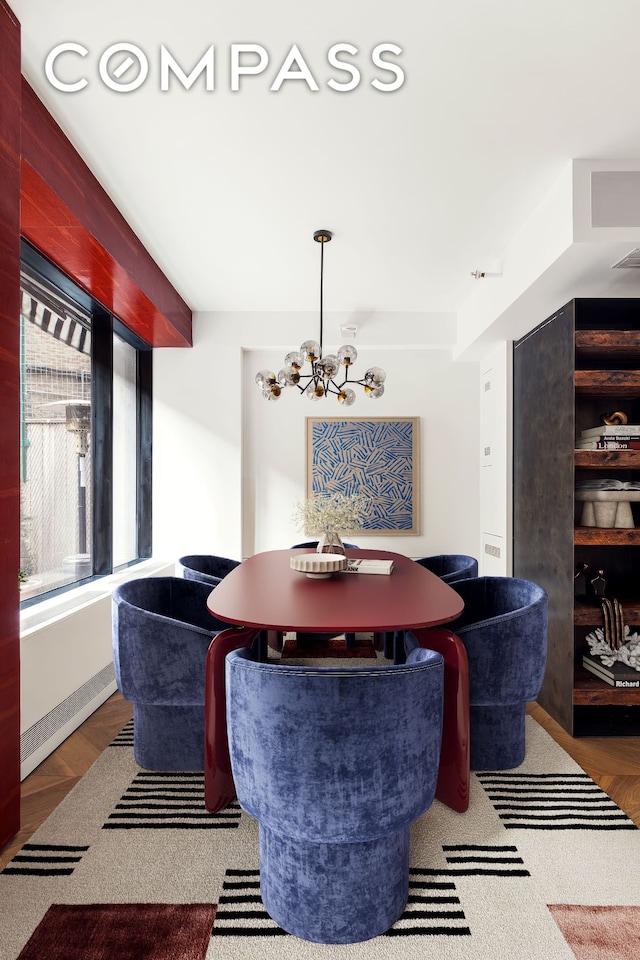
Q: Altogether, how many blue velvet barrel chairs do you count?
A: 6